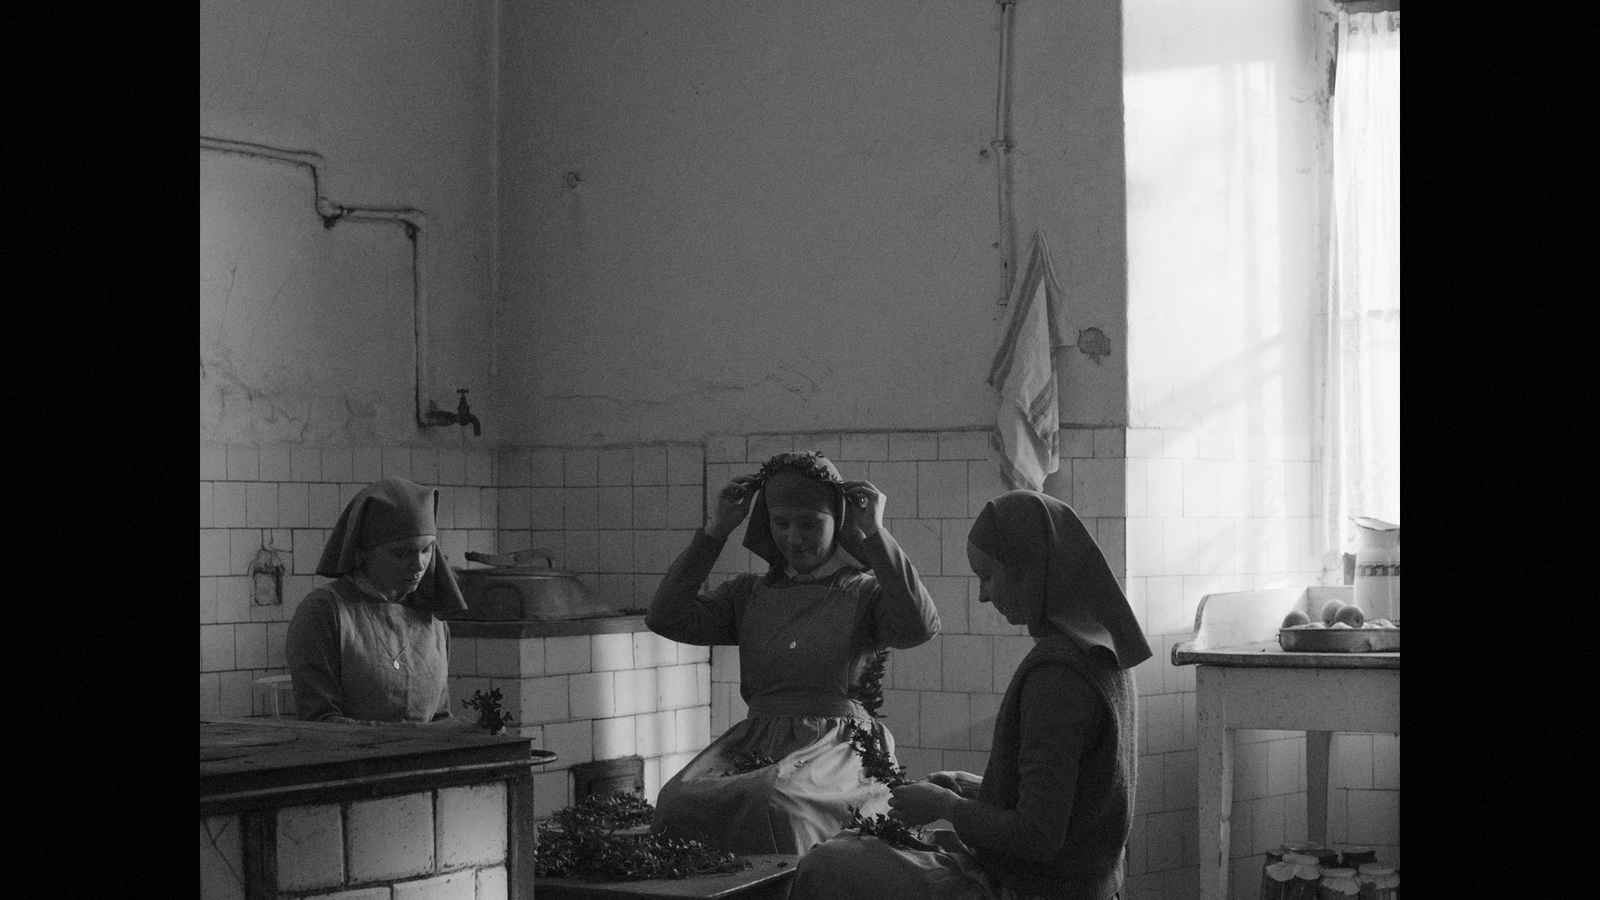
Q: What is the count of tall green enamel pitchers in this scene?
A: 0